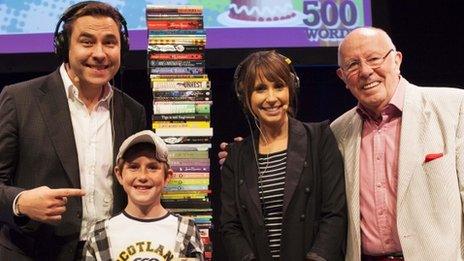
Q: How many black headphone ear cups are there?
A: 4